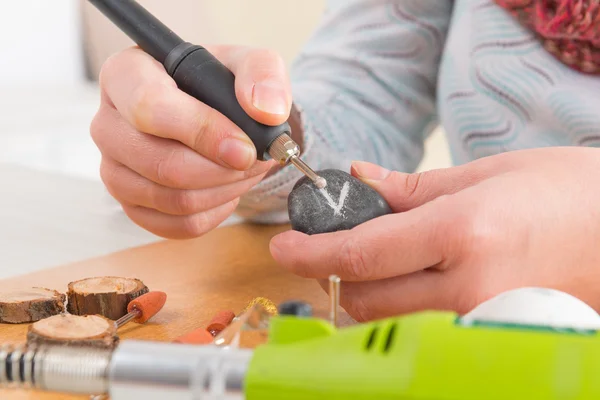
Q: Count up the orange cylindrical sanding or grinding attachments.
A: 3